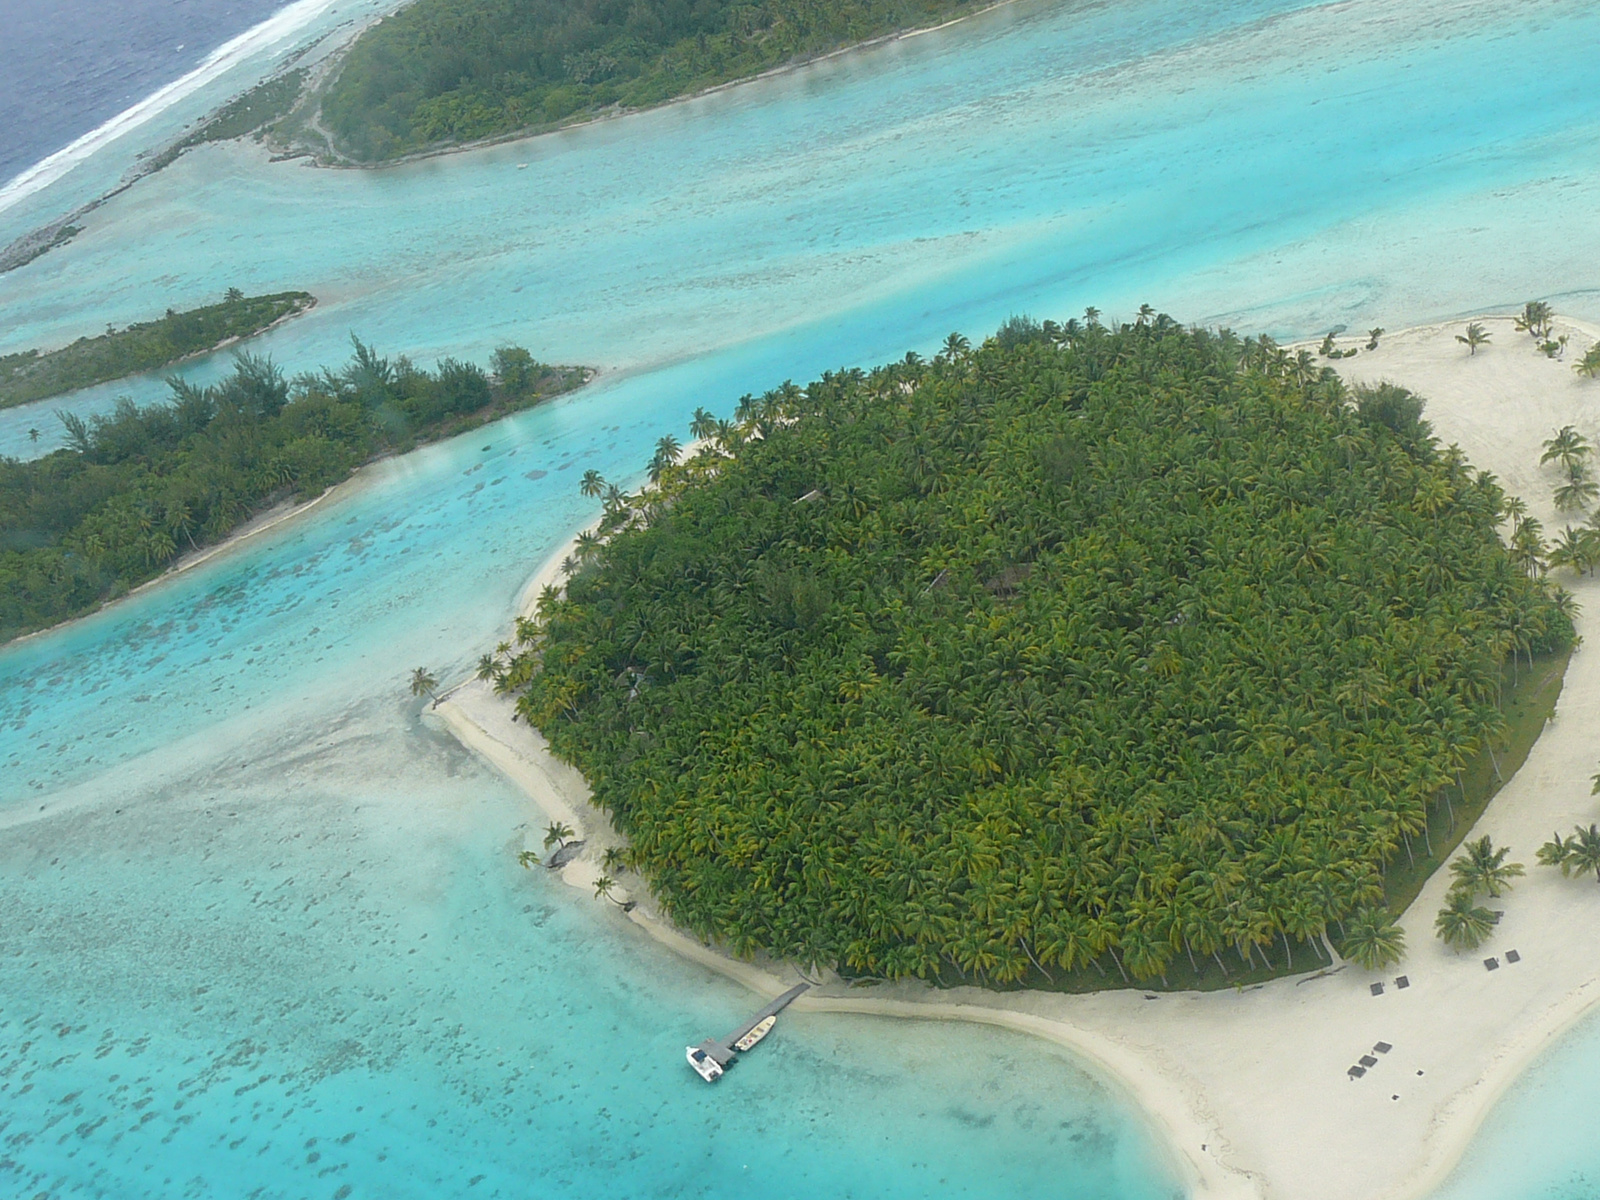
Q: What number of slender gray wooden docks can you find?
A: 1